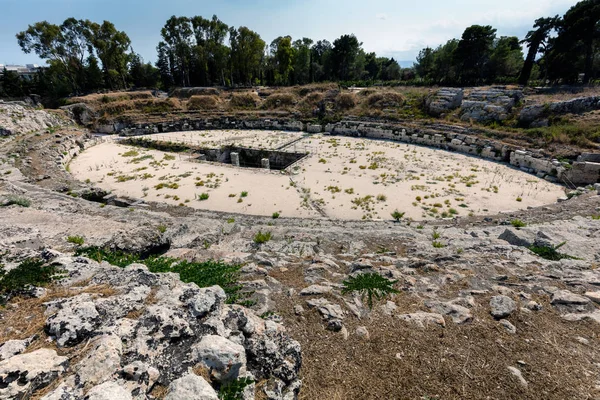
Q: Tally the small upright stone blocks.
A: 2